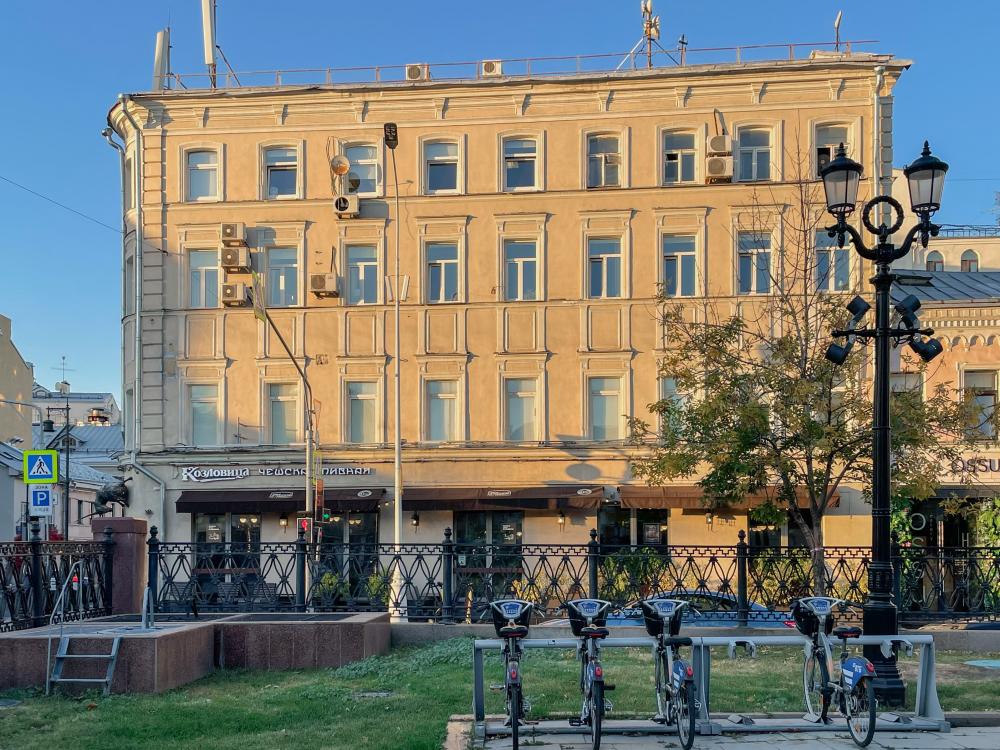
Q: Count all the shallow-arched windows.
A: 9